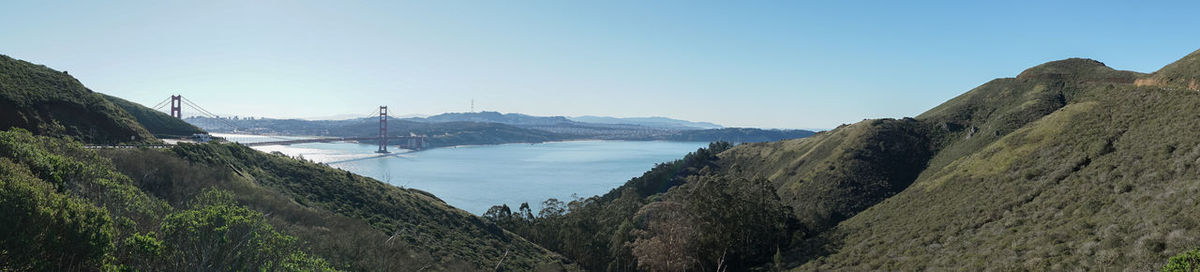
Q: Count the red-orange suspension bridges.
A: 1